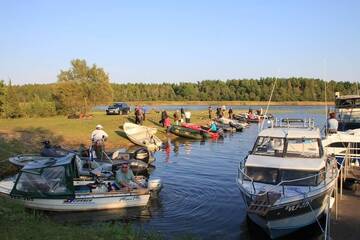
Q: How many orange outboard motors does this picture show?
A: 0